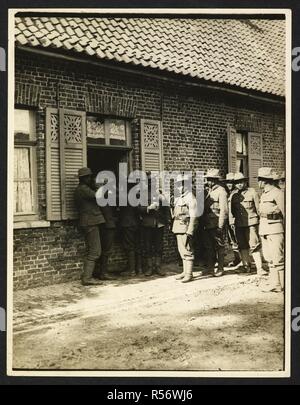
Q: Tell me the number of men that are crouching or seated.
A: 0